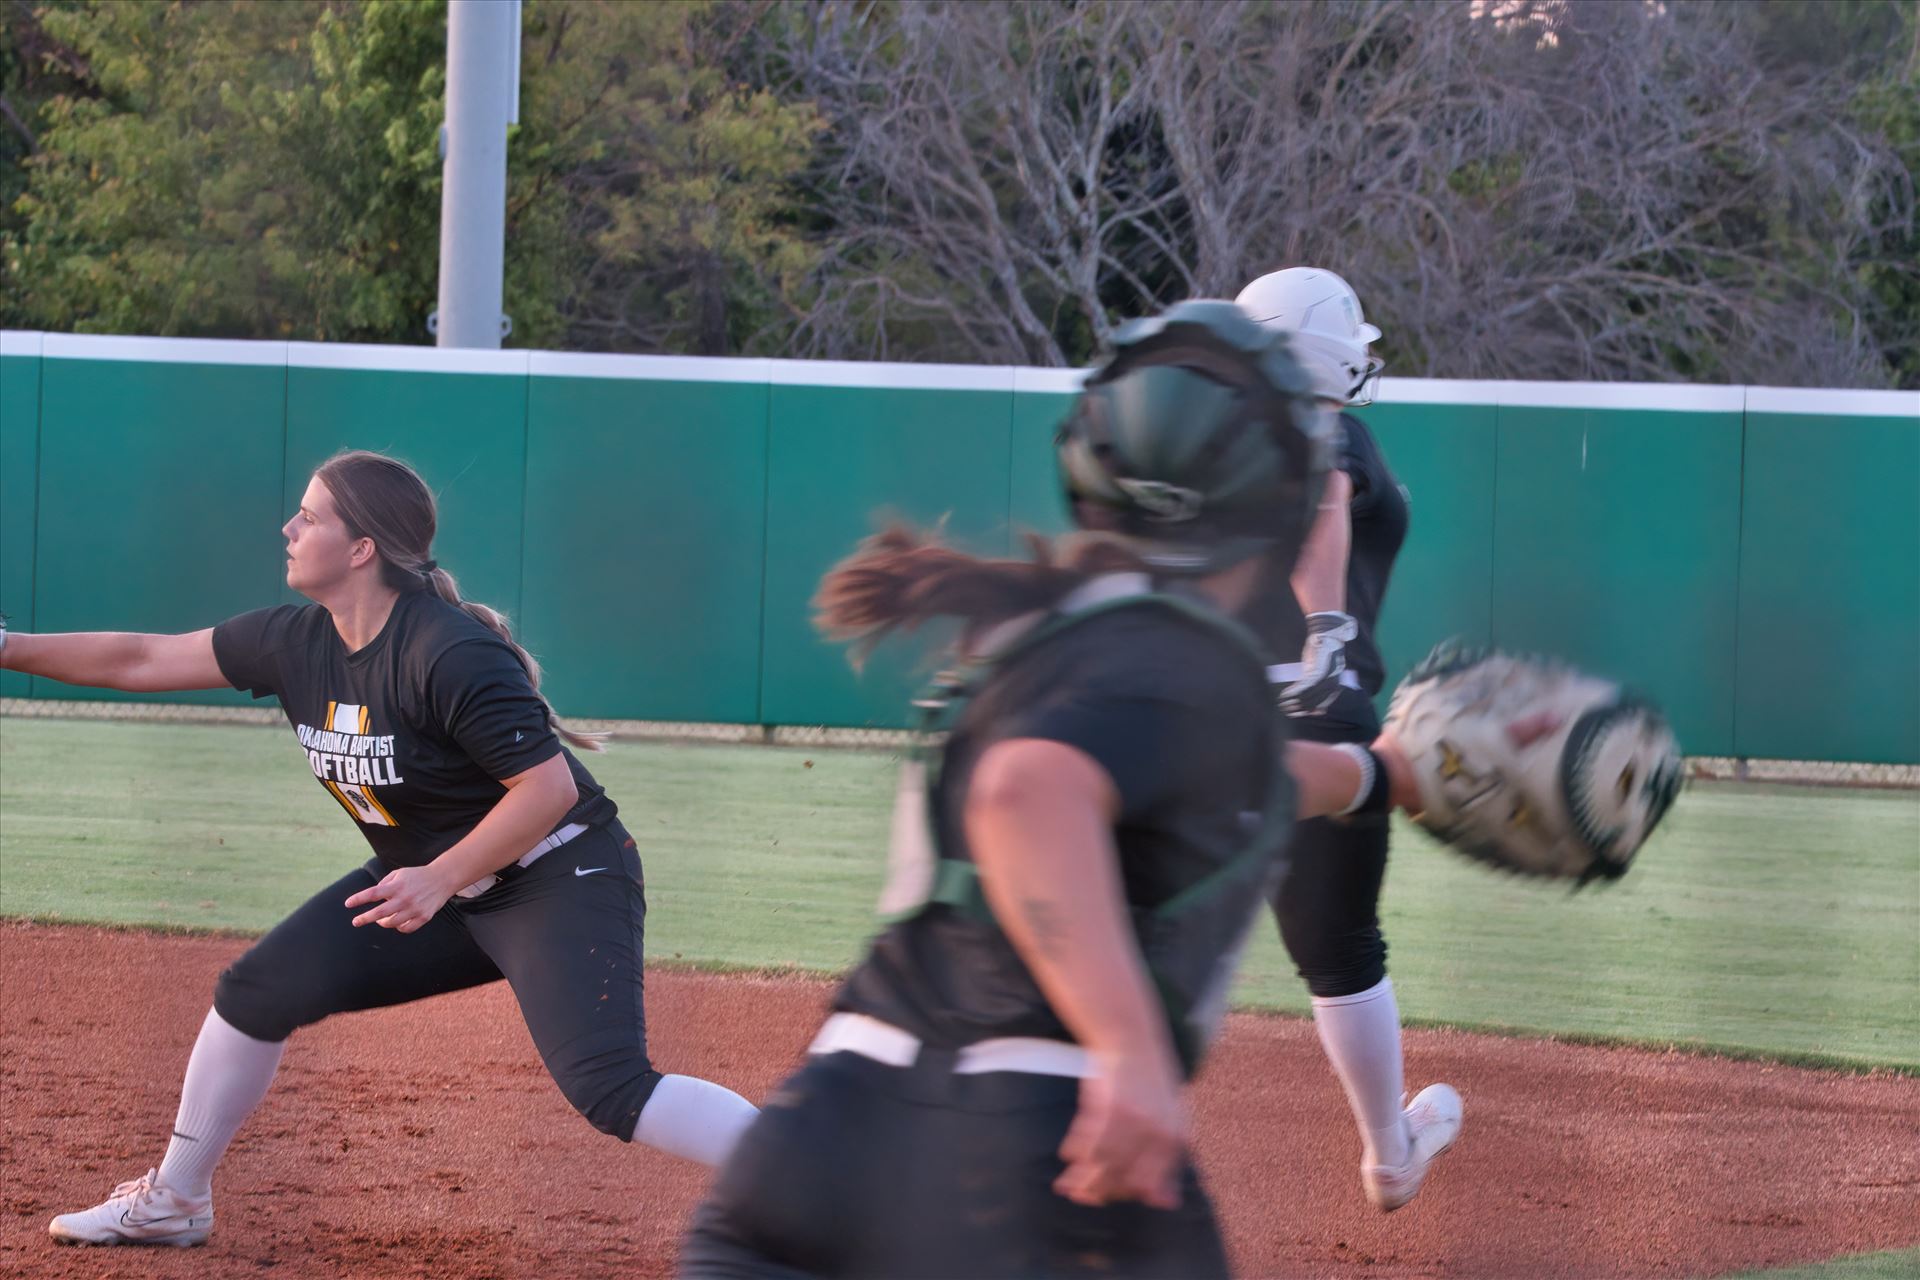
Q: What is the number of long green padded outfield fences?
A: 1